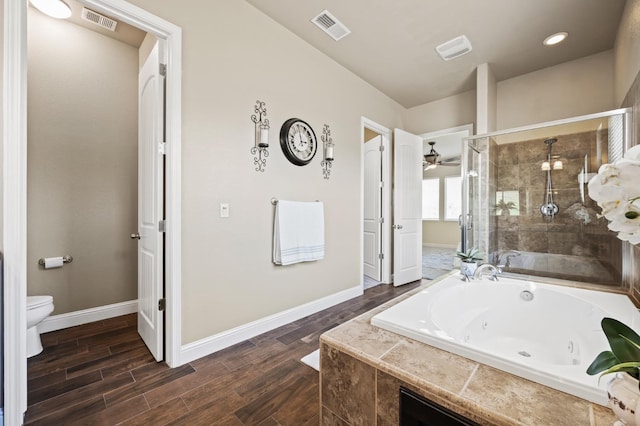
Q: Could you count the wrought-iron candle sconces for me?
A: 2